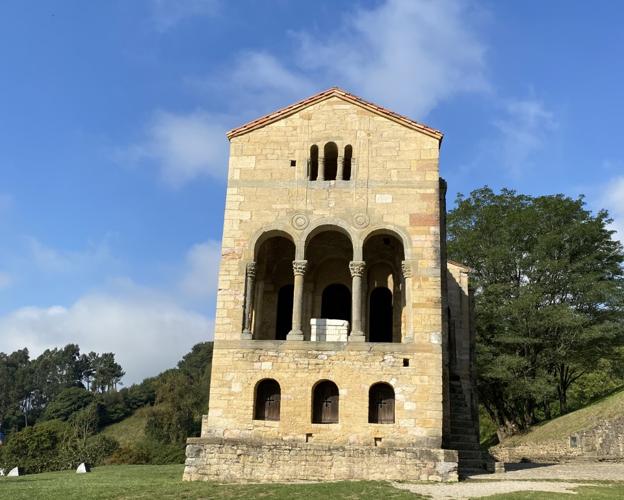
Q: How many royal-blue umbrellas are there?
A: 0